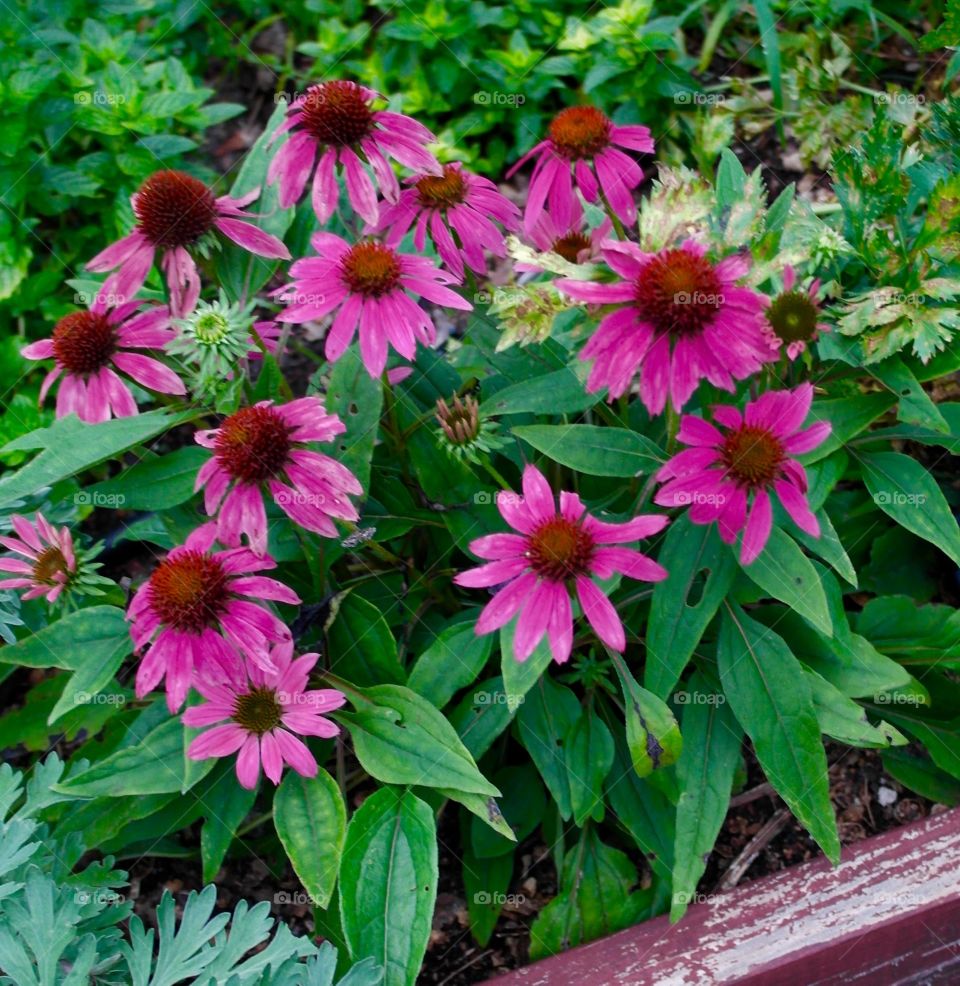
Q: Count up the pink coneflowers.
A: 15